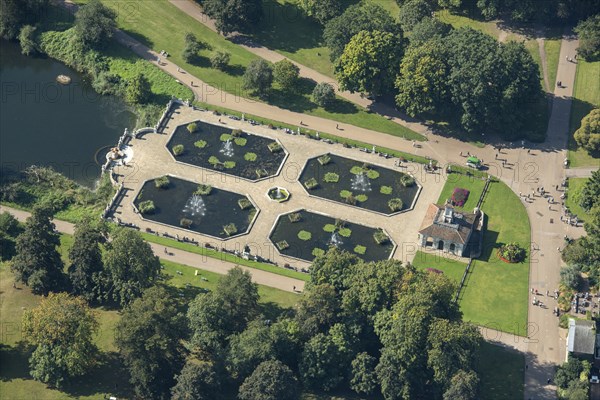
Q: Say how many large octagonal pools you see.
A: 4